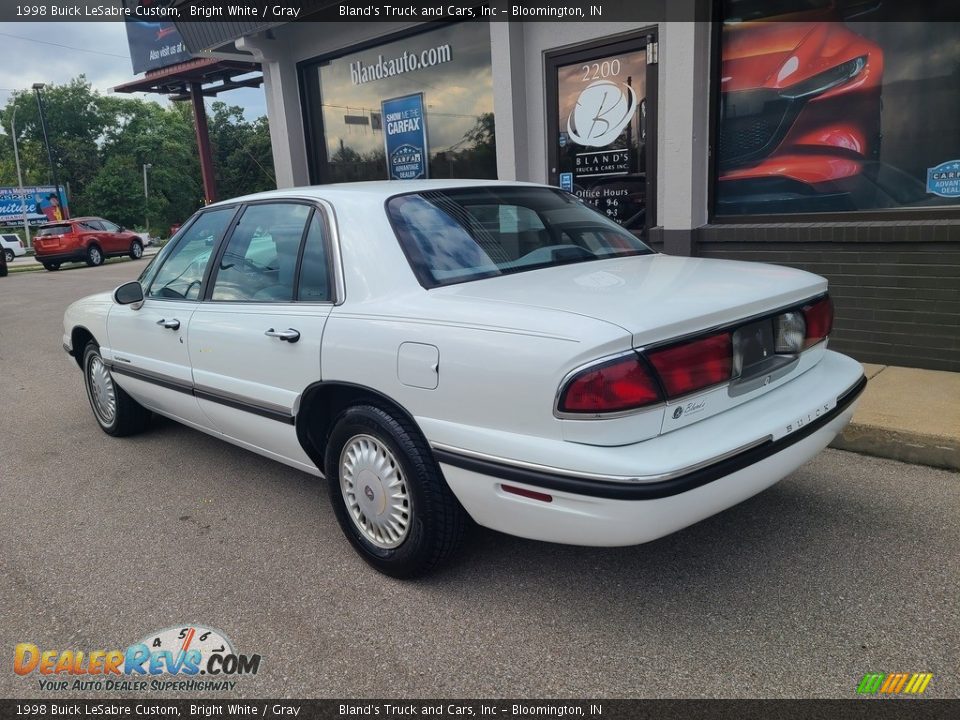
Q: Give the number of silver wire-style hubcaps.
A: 2